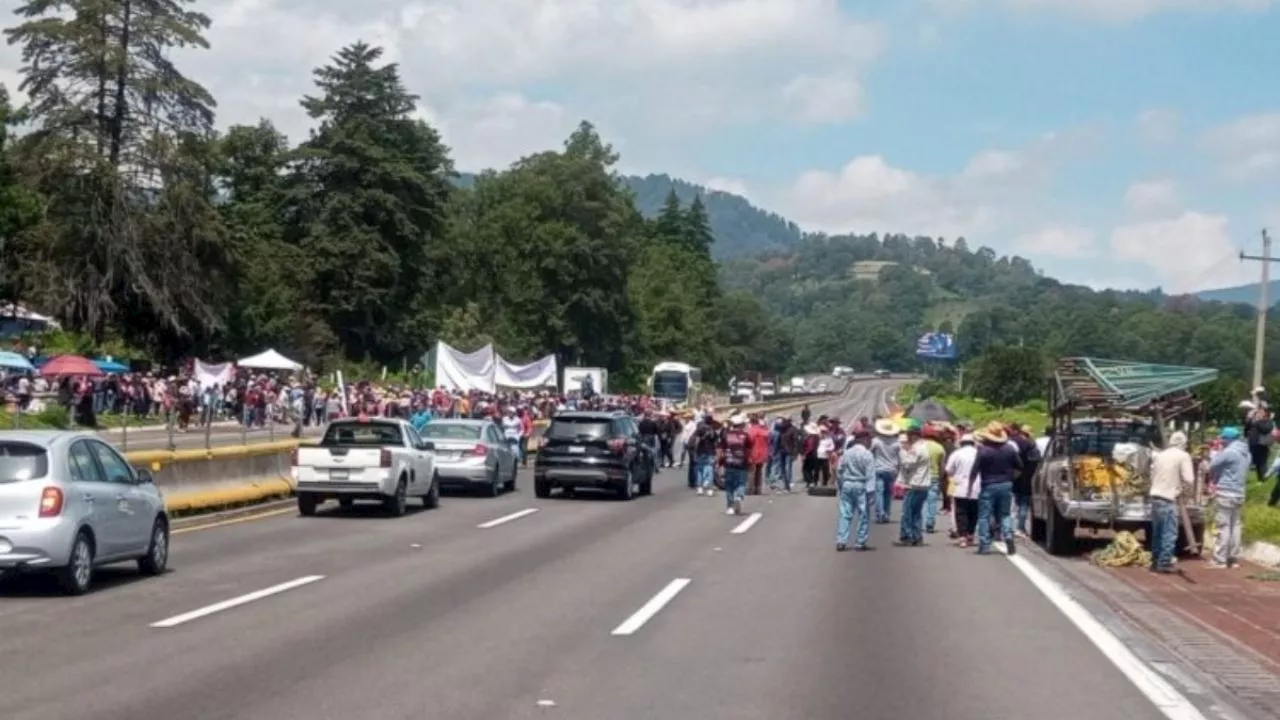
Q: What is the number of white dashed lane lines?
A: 4